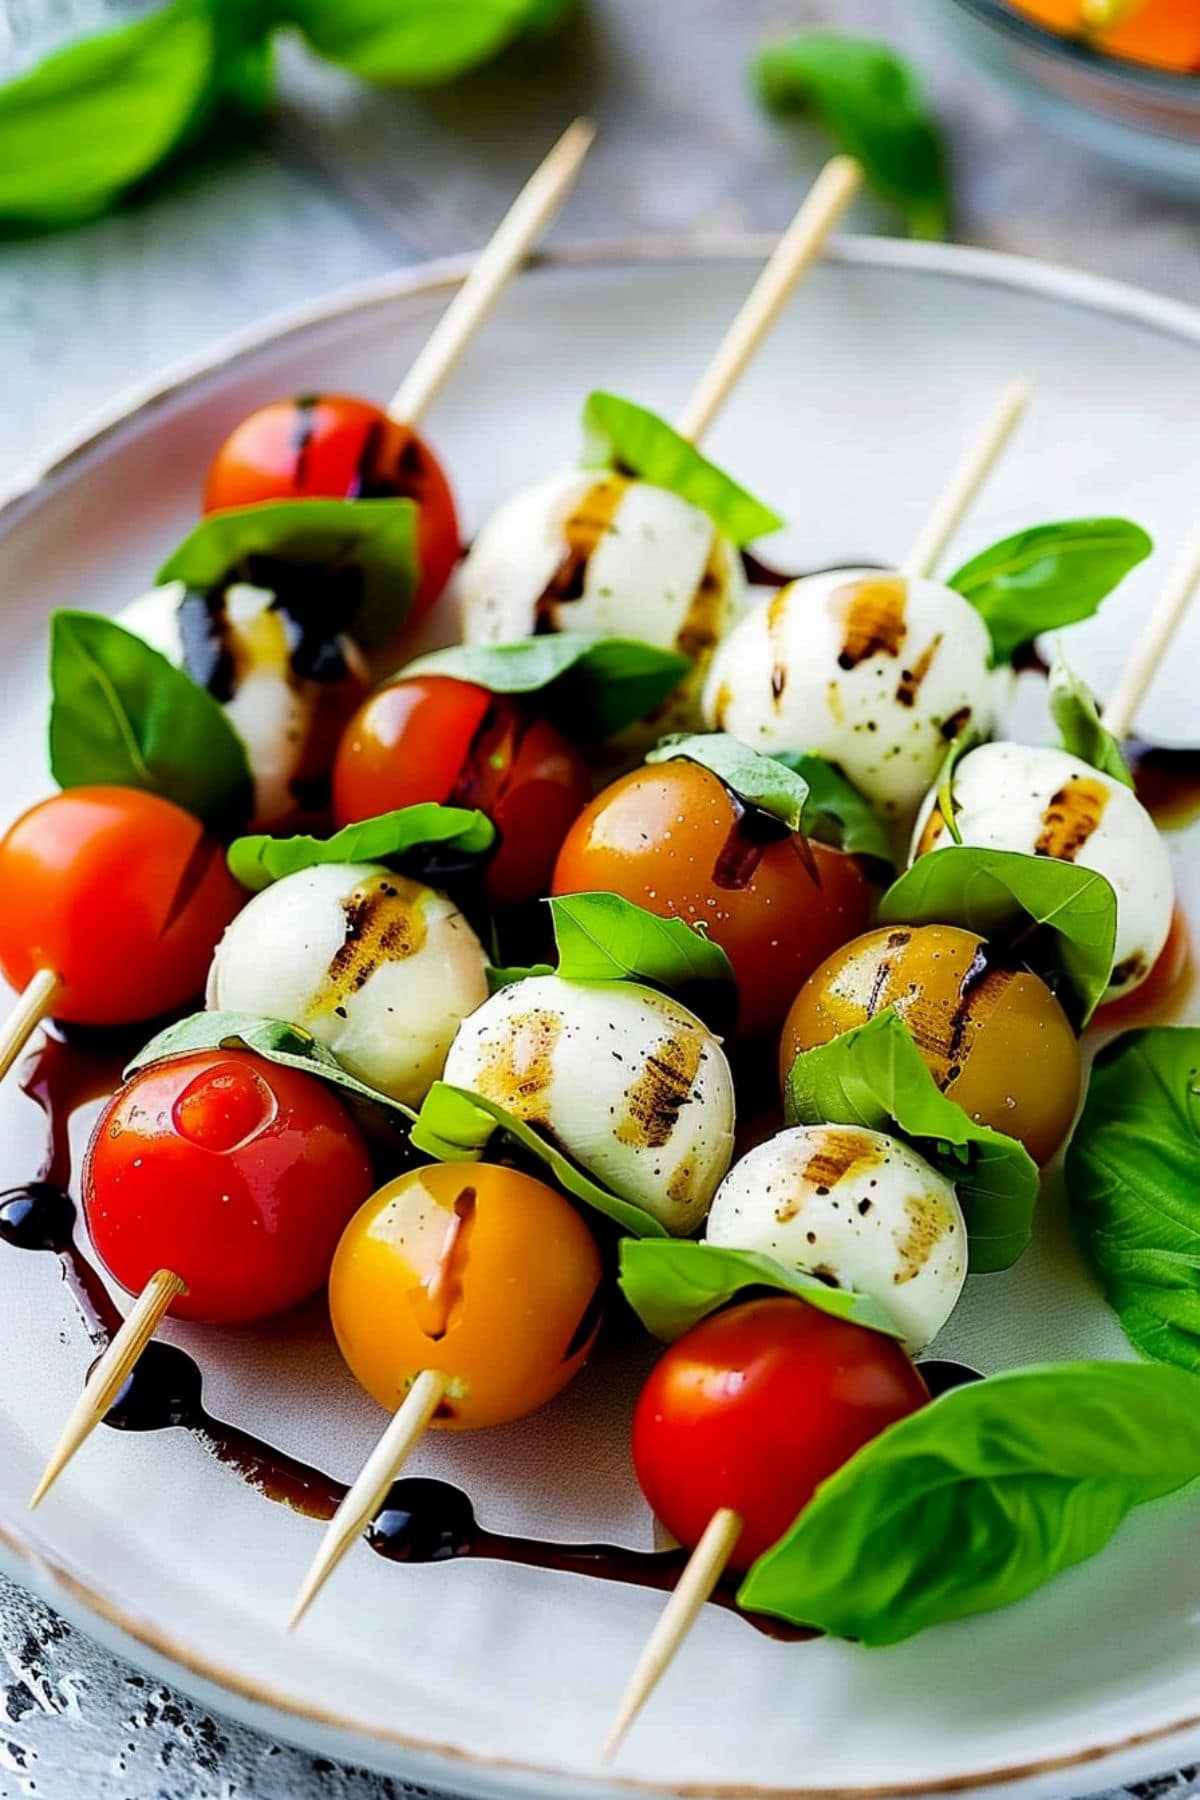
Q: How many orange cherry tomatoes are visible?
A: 3